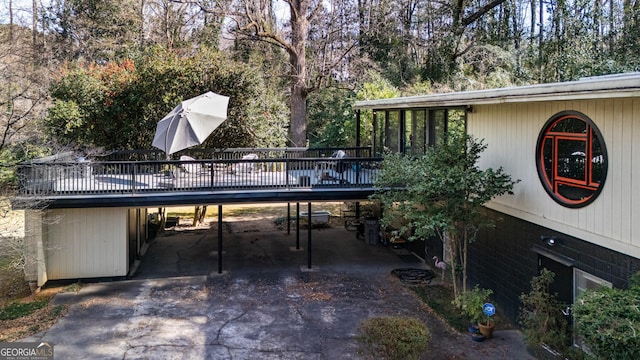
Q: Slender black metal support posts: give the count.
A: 4